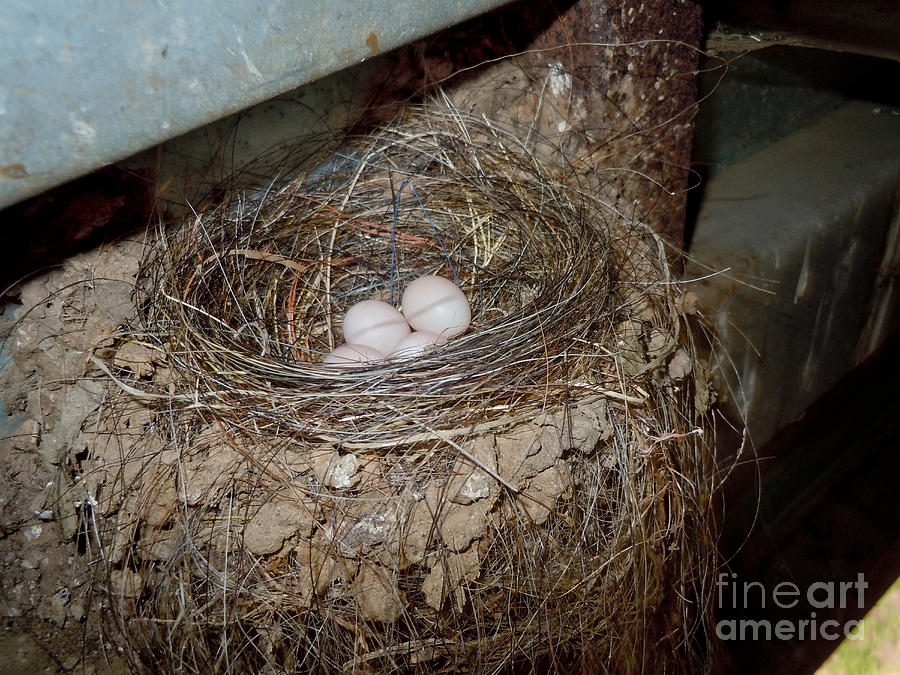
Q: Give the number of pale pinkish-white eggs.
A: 4